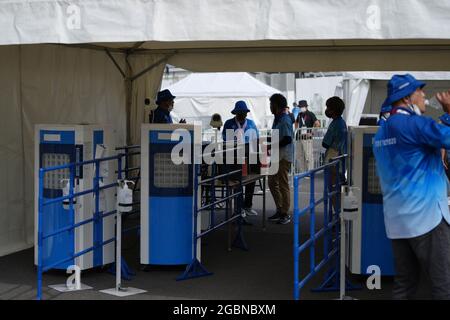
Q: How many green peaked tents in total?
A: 0